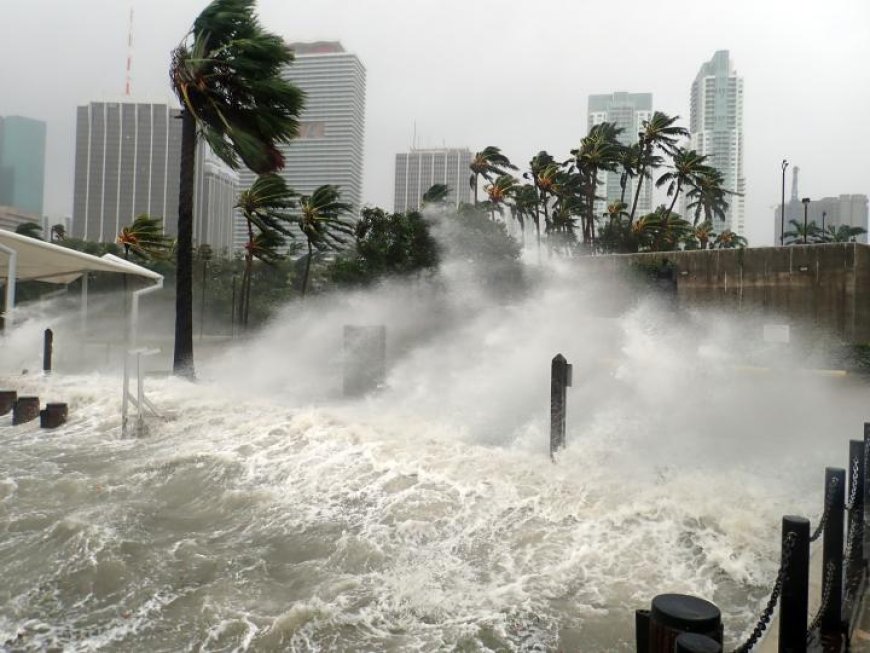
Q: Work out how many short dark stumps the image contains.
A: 3